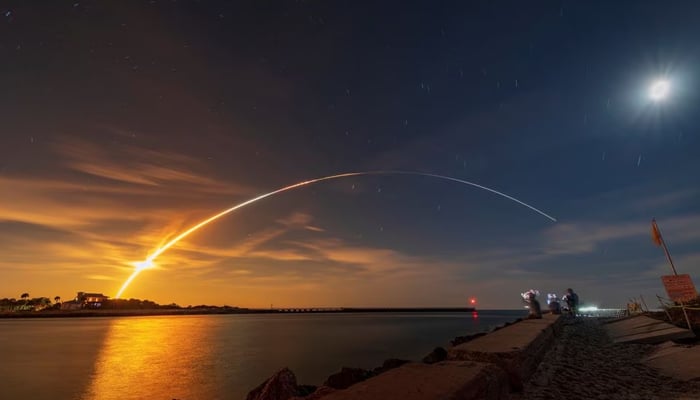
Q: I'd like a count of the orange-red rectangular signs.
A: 1